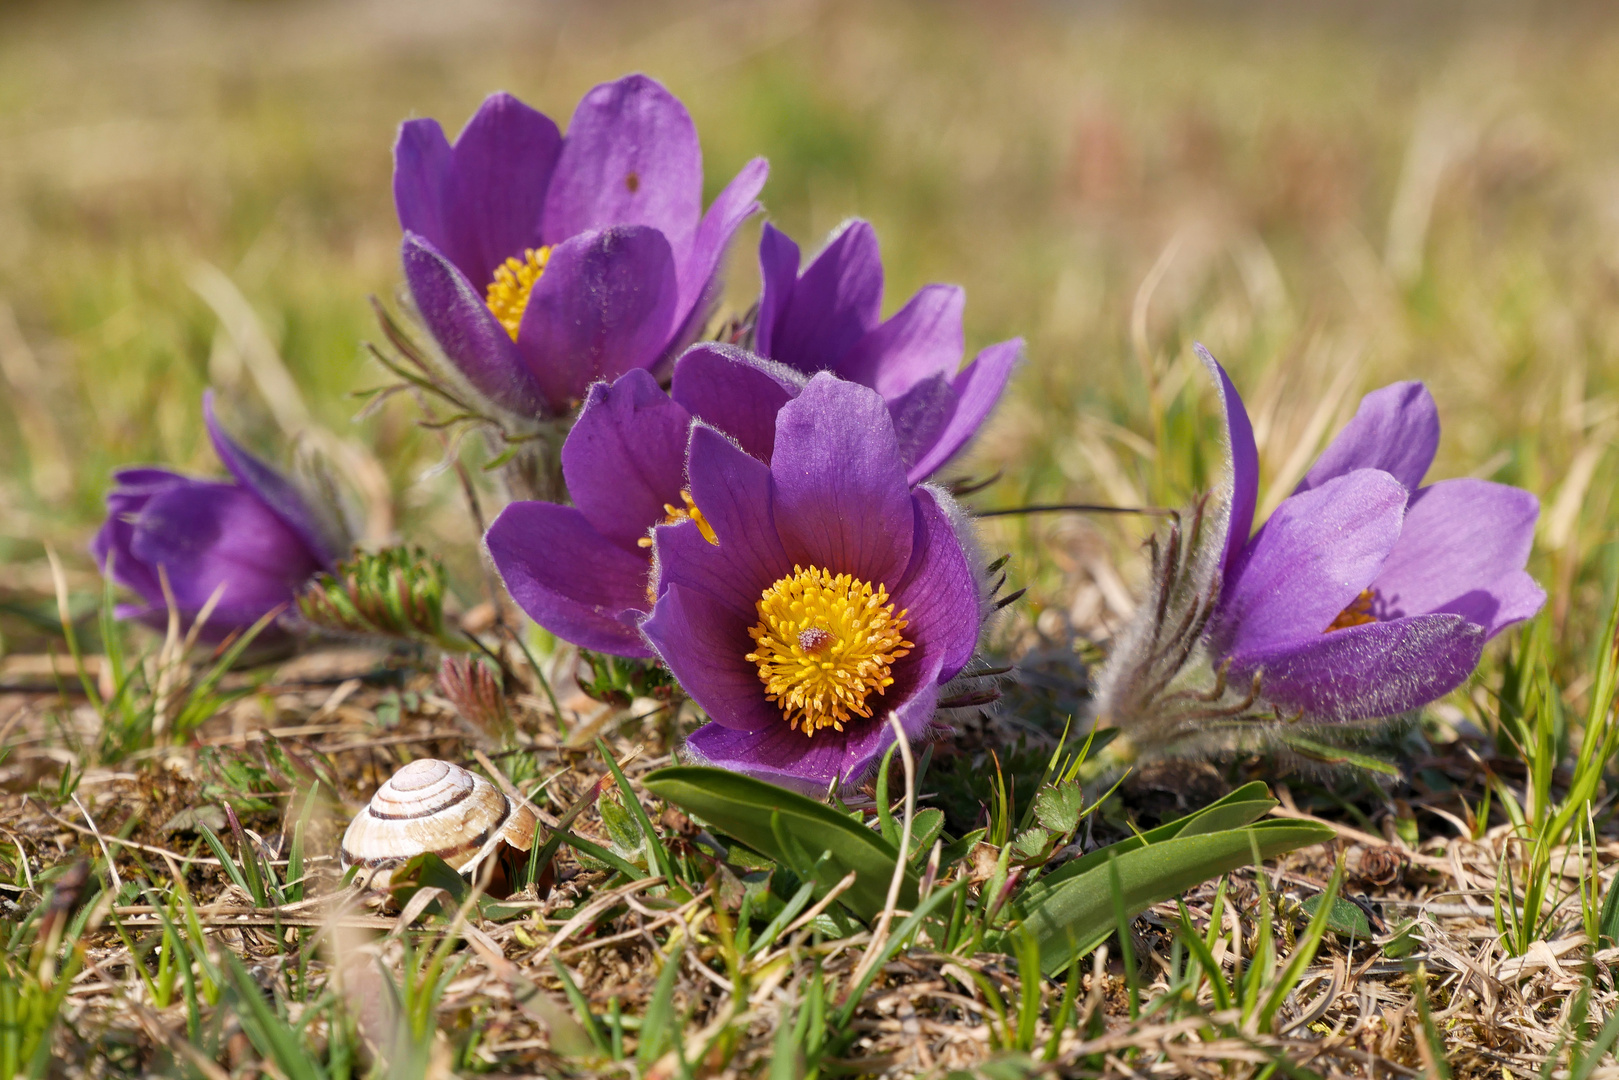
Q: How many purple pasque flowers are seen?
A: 6